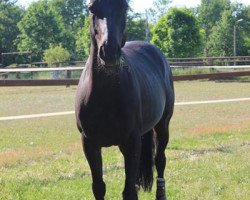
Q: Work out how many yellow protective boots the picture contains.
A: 0